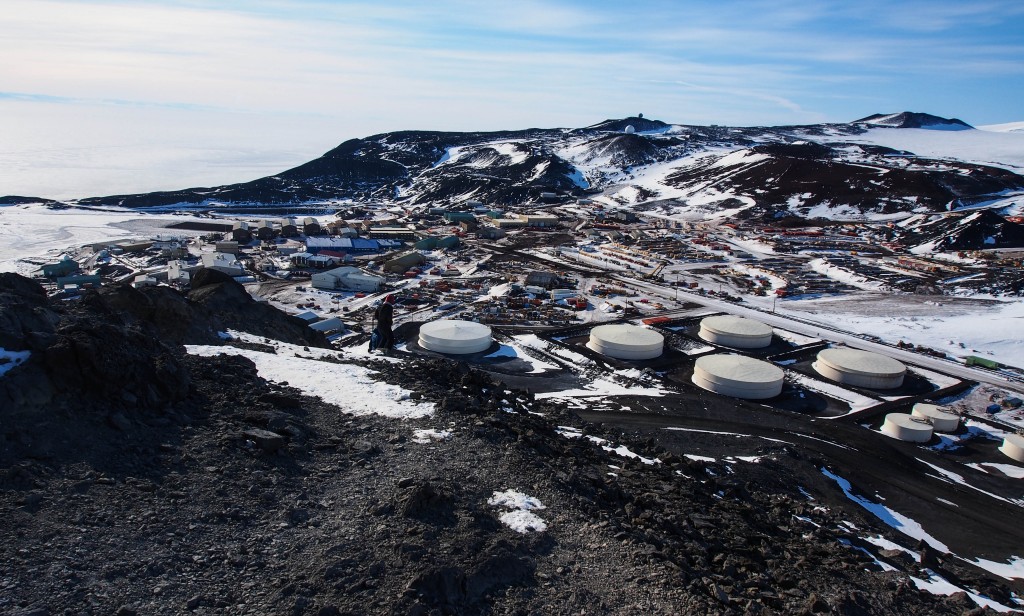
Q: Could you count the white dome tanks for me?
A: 8